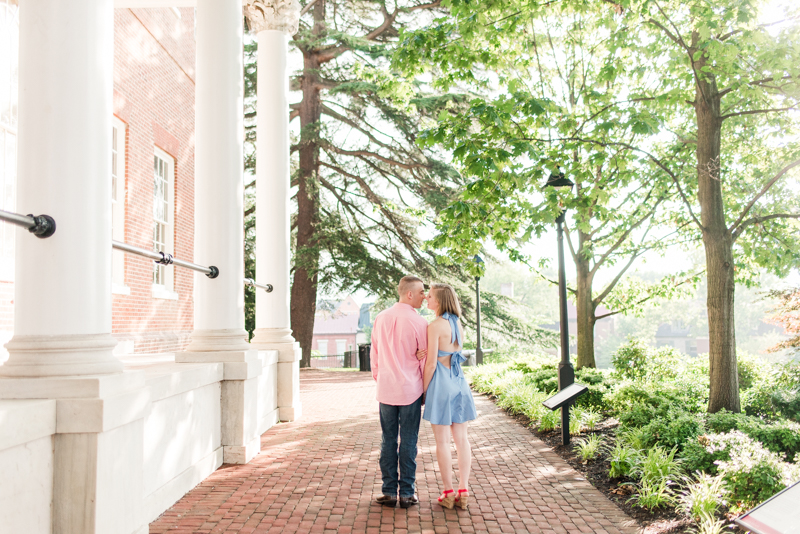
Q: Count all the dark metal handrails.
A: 3